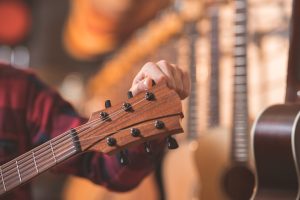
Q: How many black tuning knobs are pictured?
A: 6